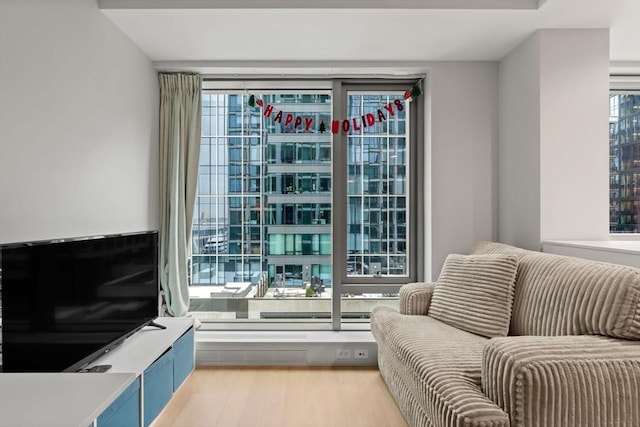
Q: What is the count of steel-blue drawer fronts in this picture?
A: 3